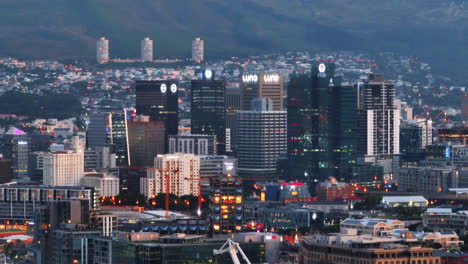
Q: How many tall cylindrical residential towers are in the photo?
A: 3